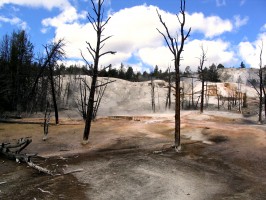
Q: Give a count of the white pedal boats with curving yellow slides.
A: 0